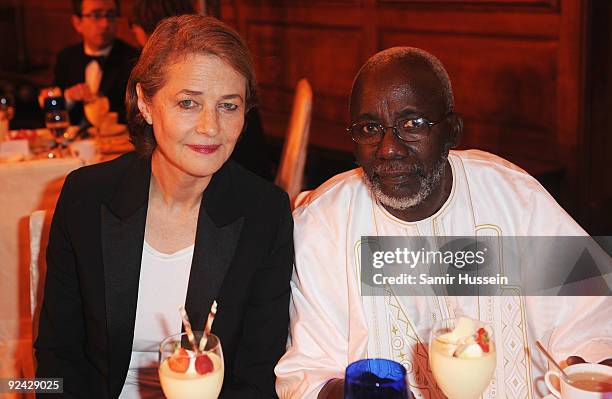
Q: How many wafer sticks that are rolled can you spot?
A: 2